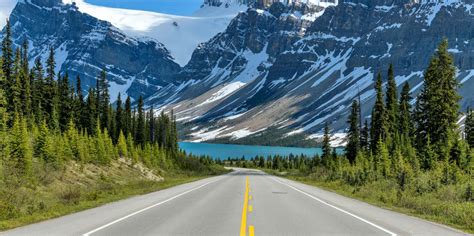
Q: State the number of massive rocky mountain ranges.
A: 2